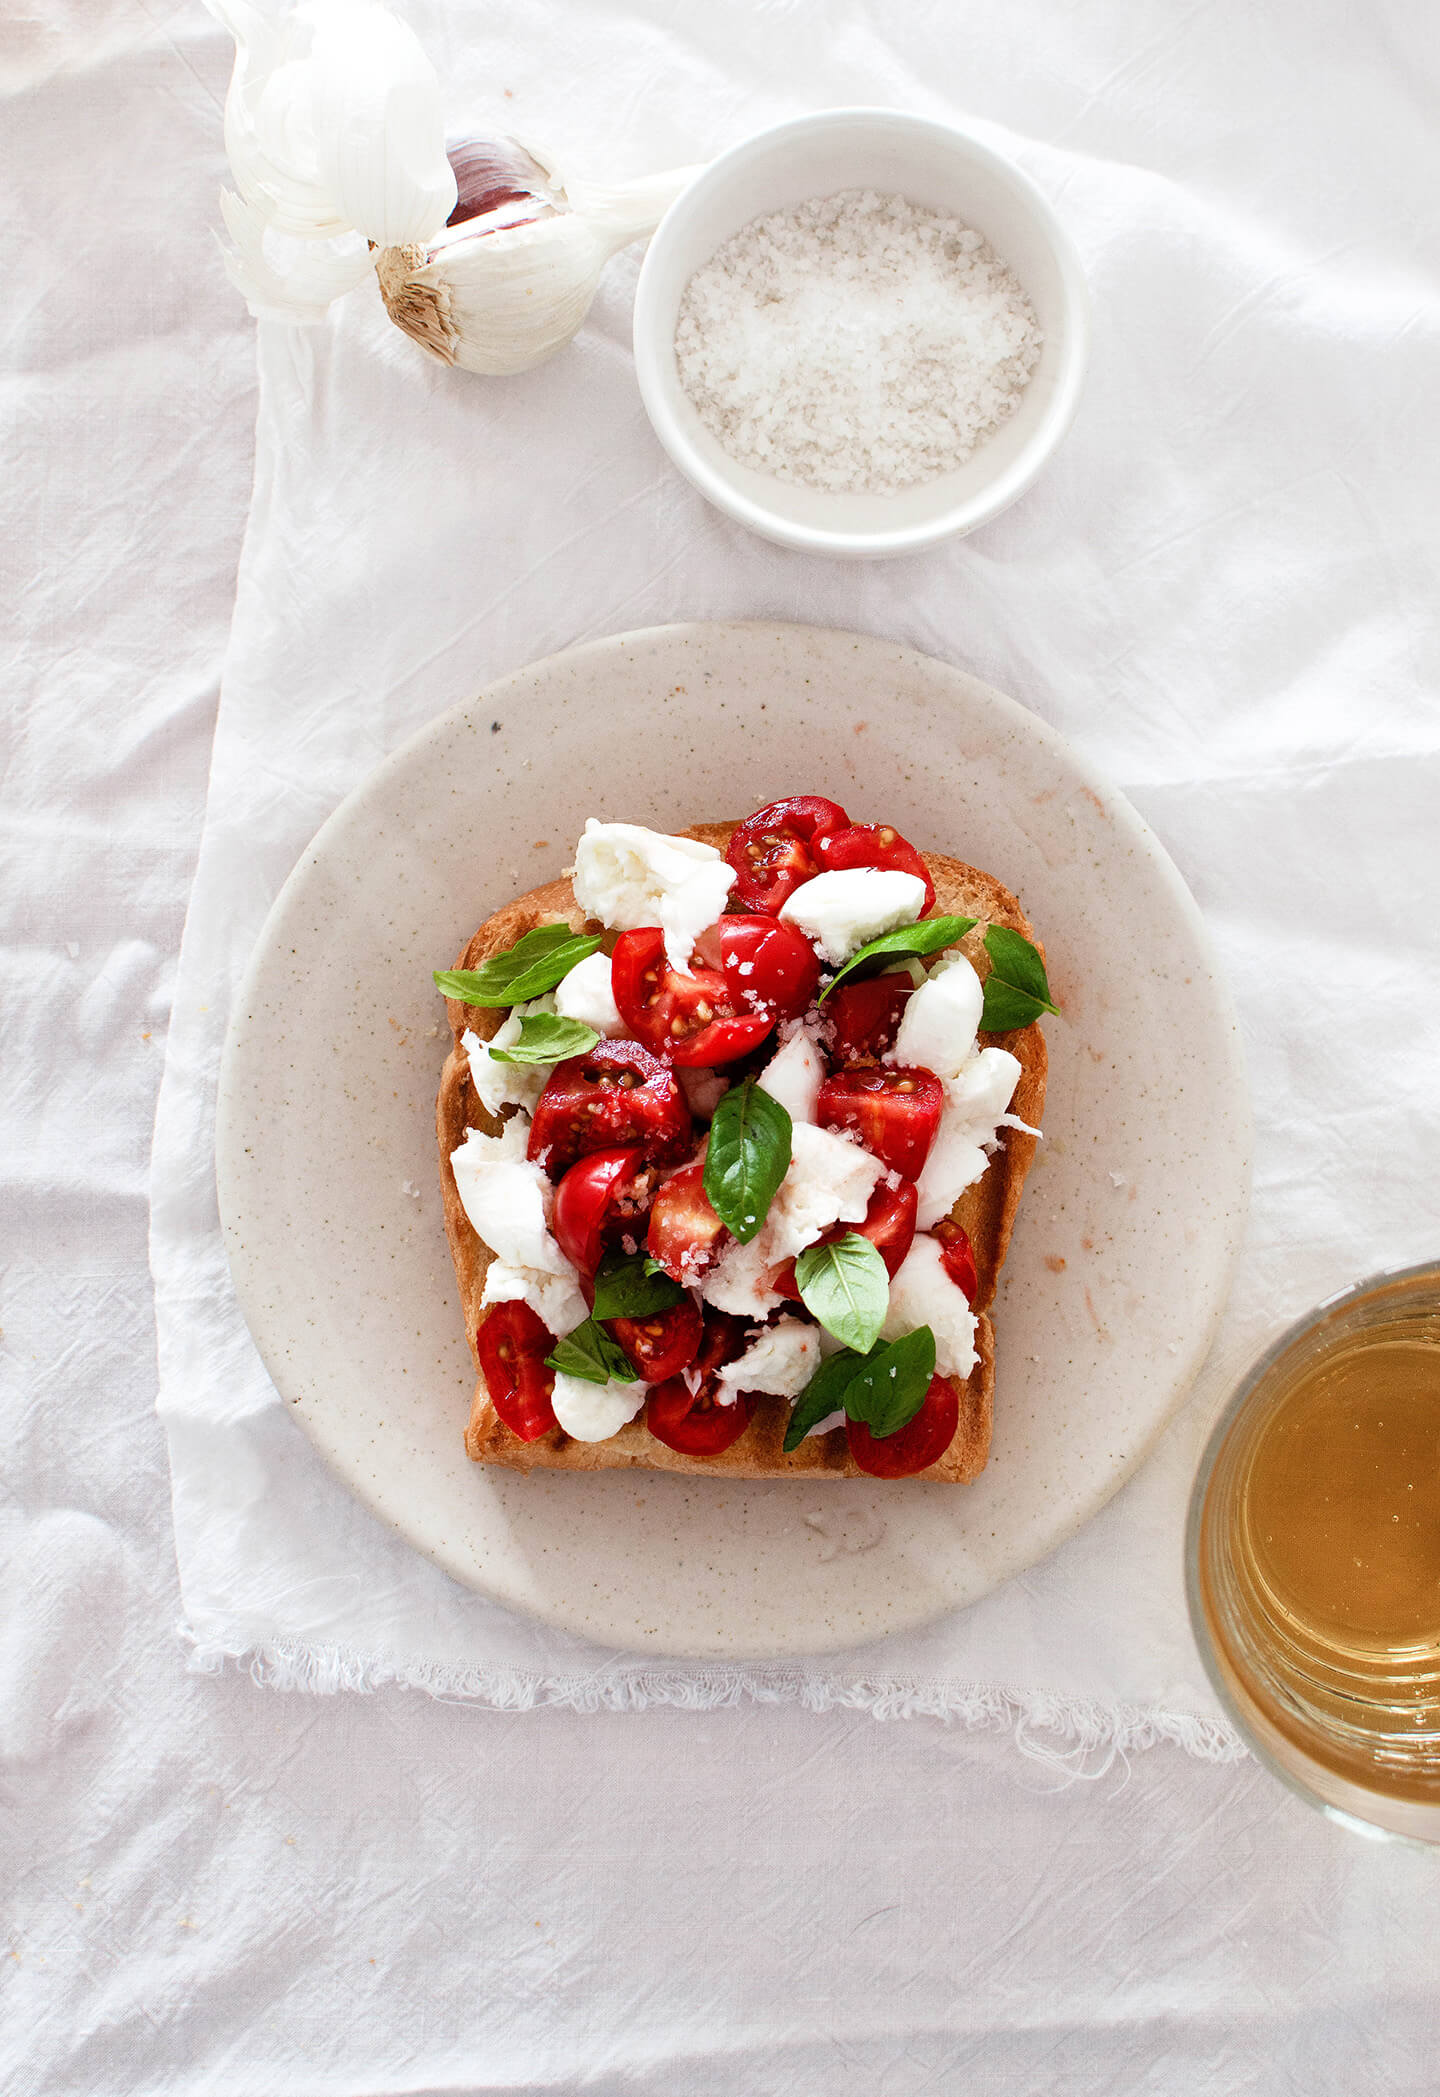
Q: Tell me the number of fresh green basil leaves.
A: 10